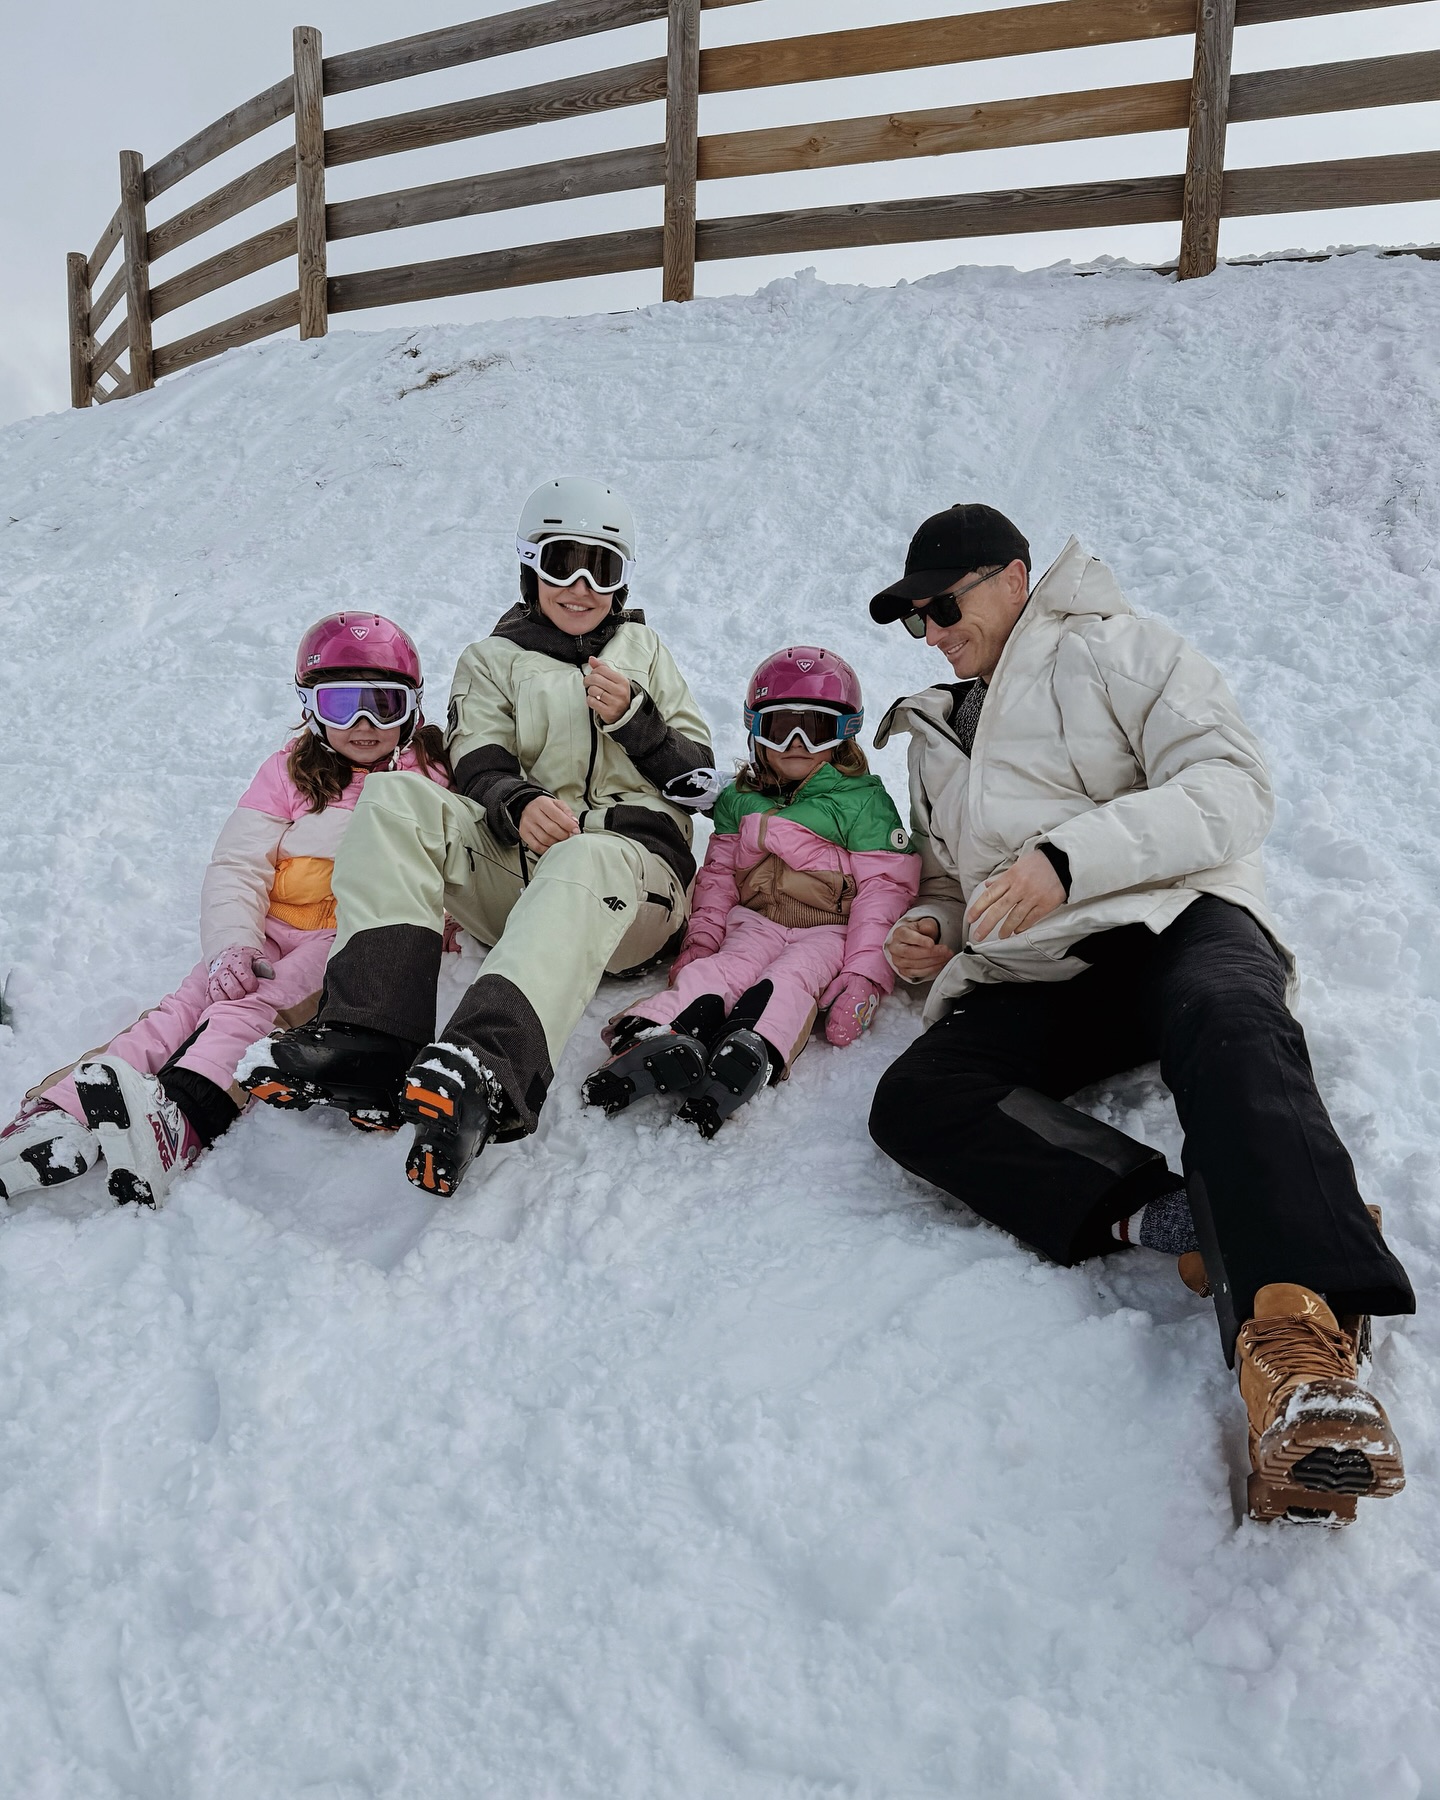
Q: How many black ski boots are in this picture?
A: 4